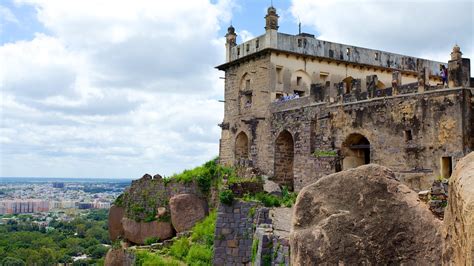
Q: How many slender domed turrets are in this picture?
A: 3